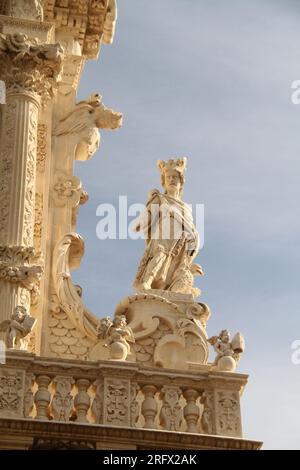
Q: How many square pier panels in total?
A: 3